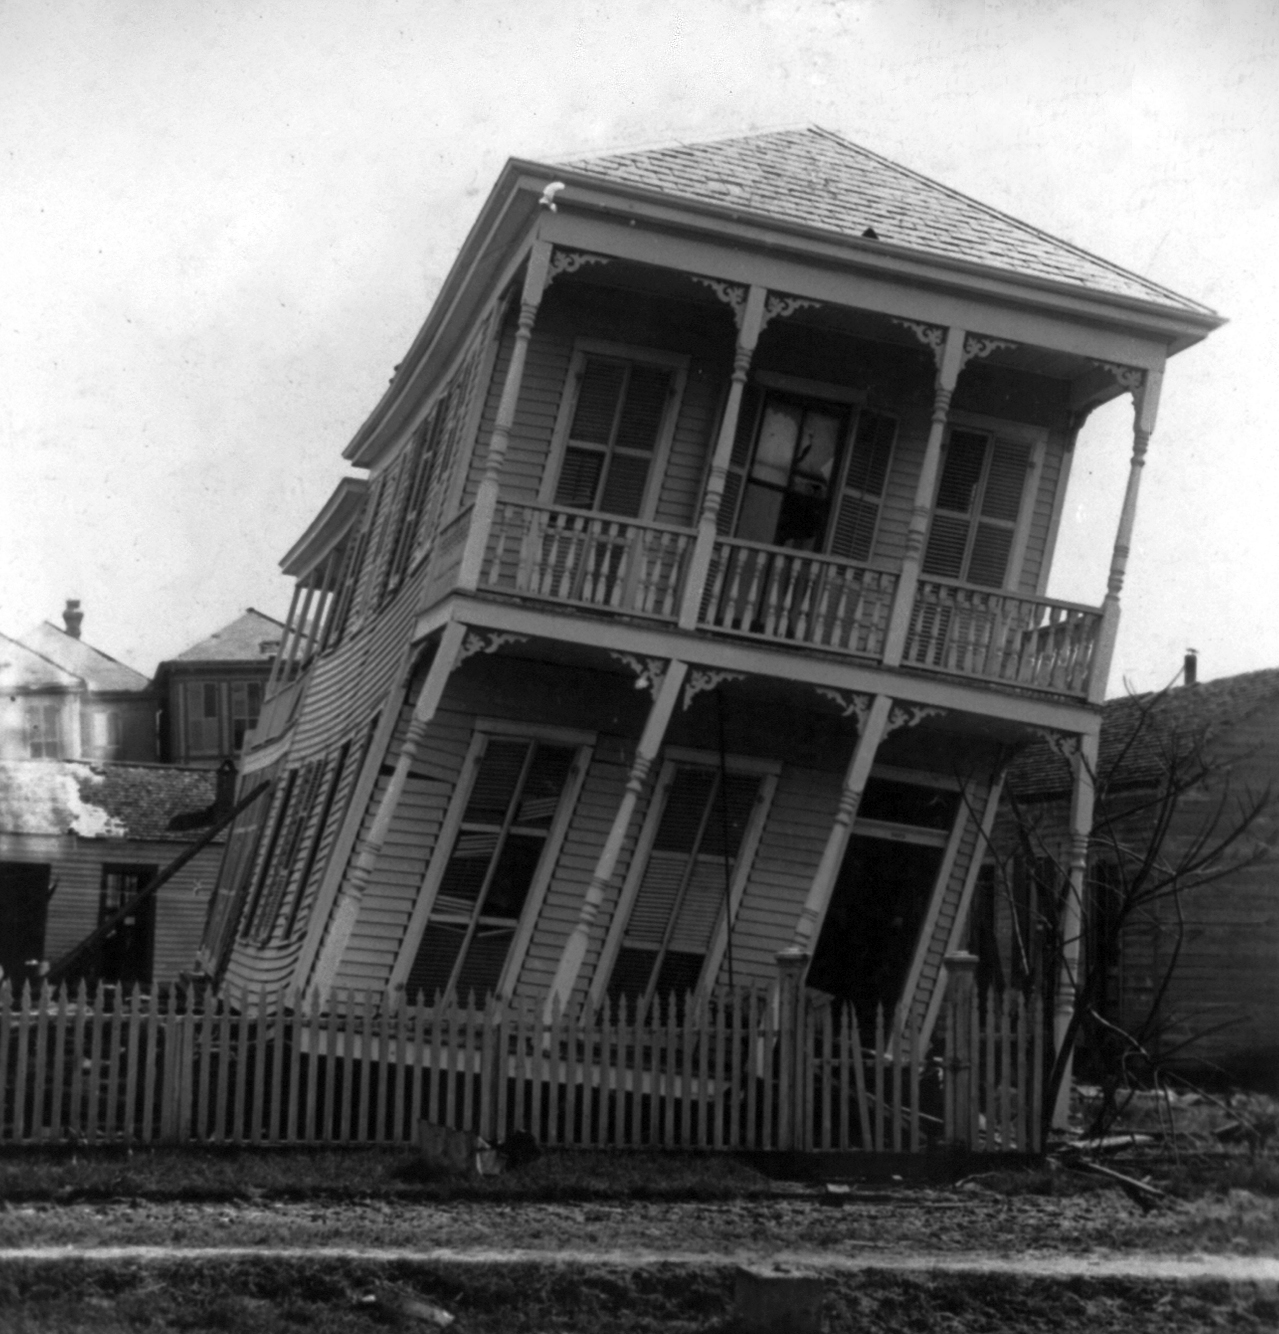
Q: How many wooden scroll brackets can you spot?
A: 12